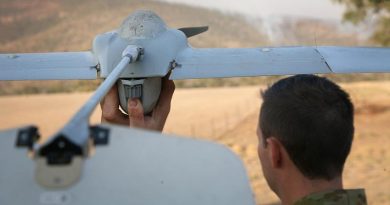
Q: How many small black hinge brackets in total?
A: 2